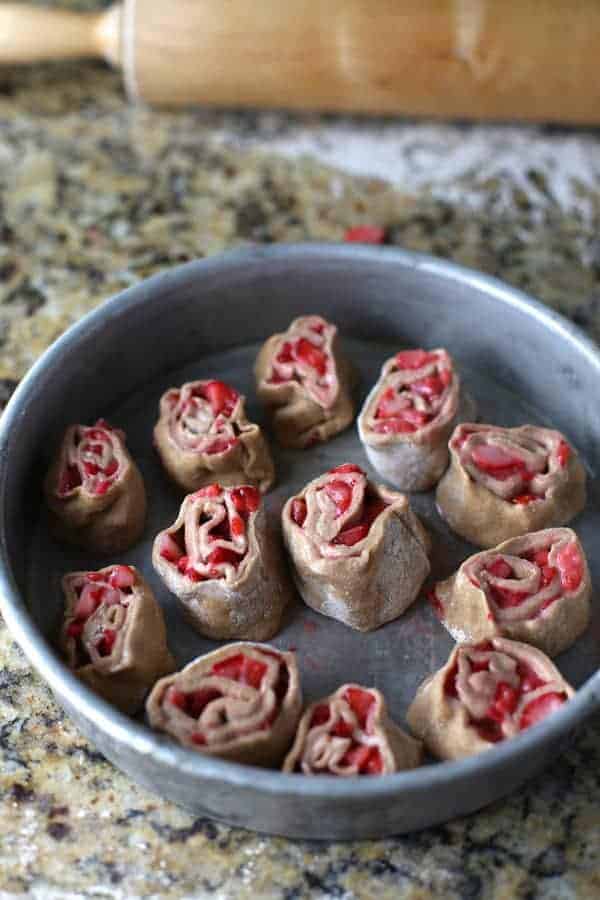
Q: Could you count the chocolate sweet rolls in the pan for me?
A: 12